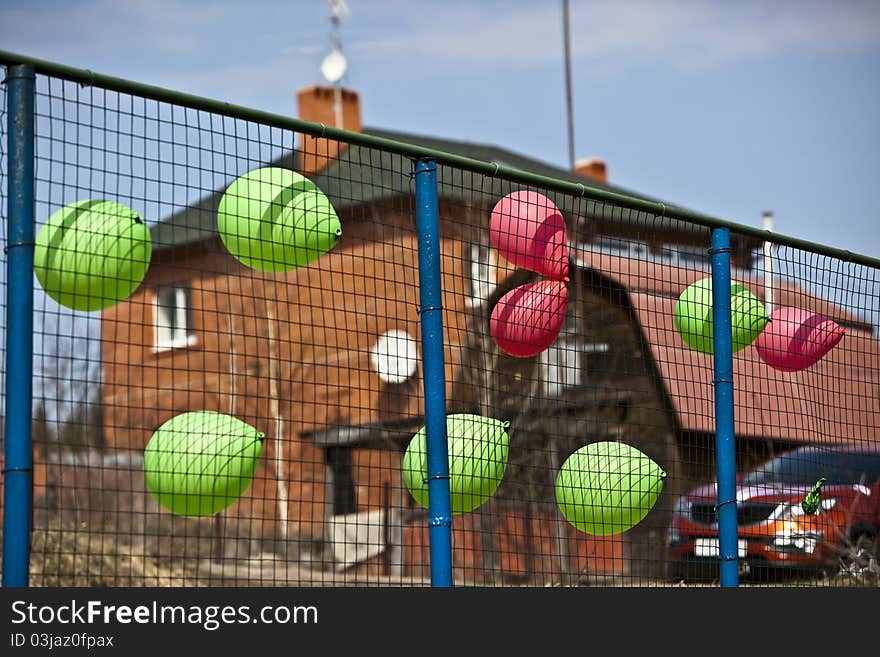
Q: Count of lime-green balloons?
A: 6